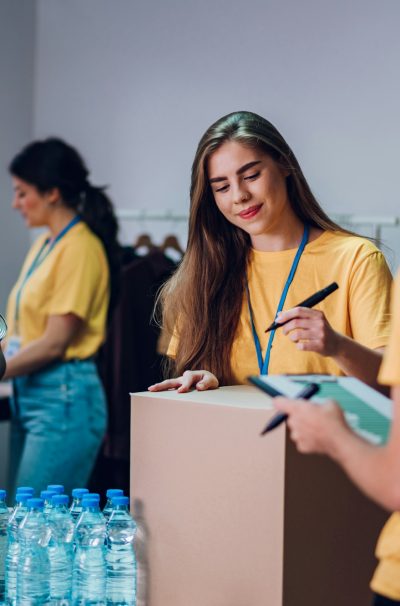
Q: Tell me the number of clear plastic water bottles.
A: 12